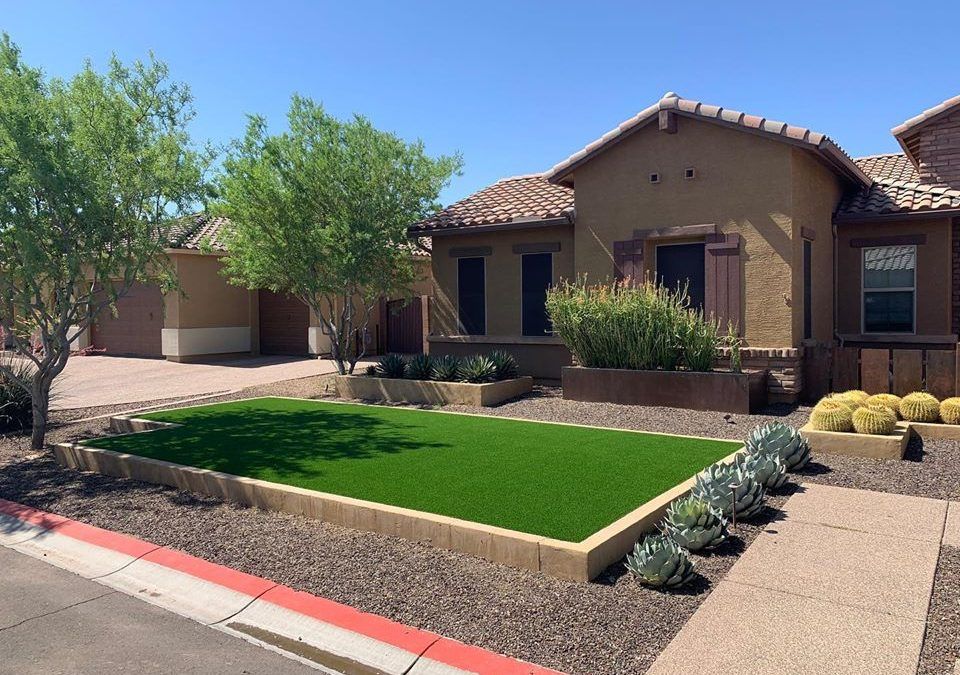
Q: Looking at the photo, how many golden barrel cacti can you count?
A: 7